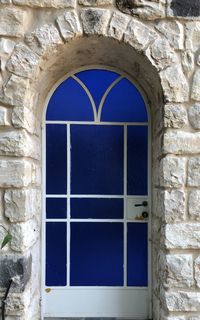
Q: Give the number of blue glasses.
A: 11